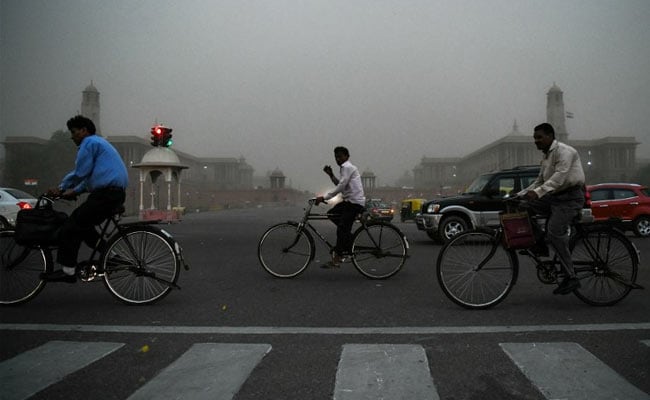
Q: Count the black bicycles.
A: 3